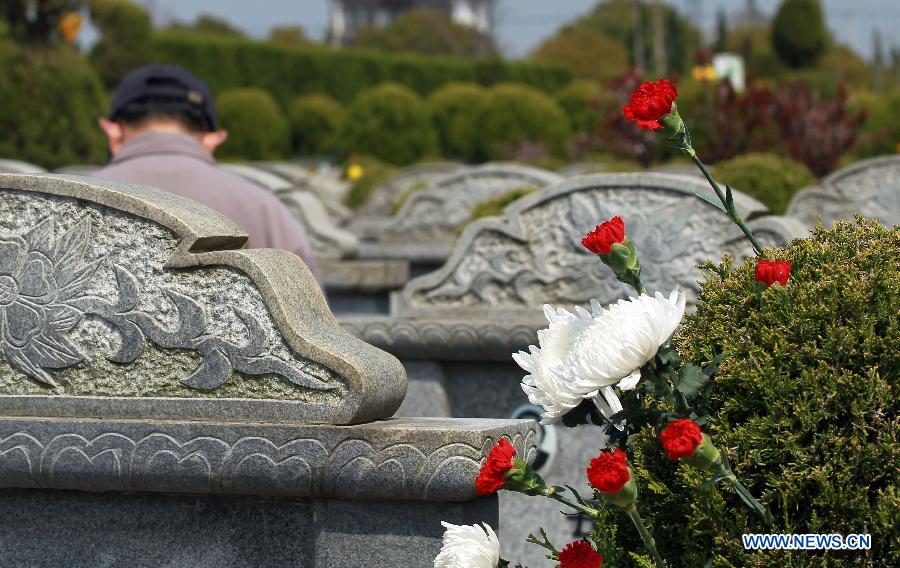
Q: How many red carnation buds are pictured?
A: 7